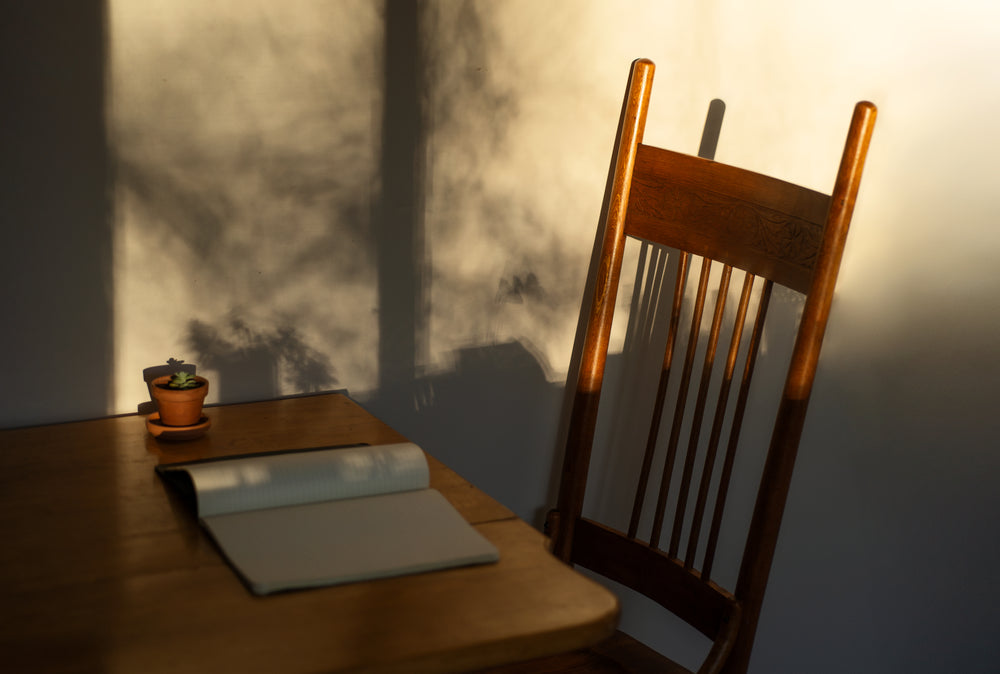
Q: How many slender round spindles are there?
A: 5